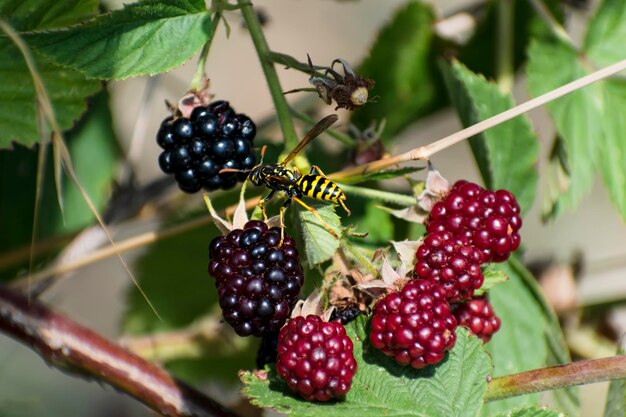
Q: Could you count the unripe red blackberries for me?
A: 5